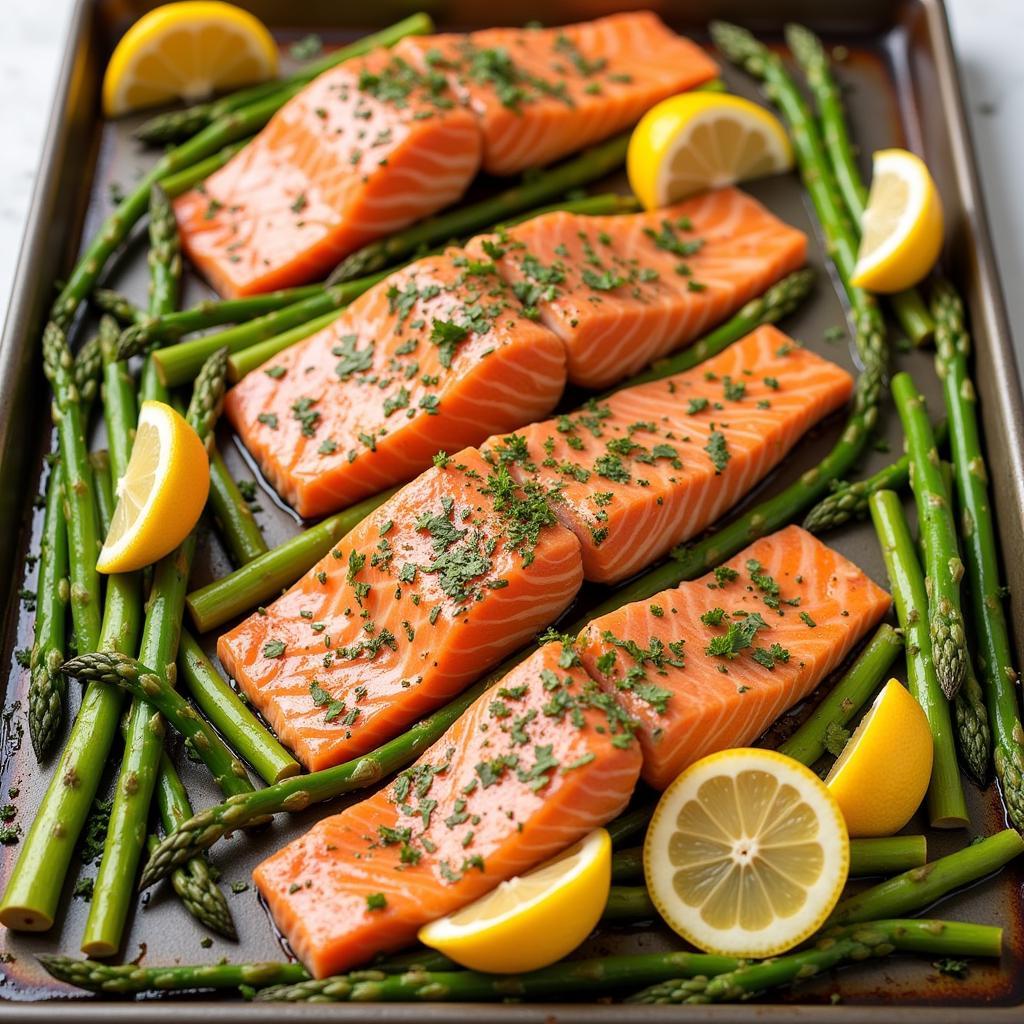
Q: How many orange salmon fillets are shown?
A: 8